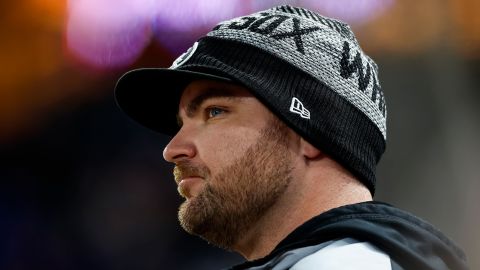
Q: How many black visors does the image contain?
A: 1